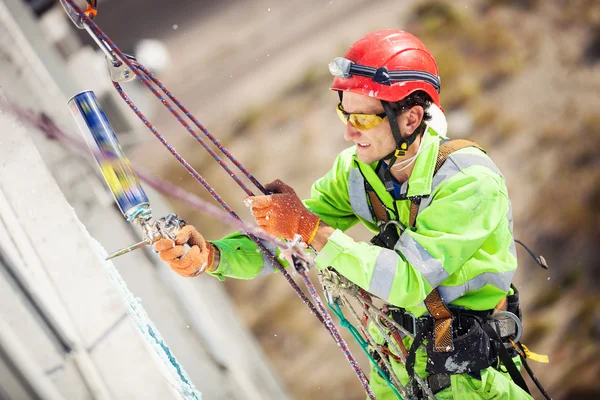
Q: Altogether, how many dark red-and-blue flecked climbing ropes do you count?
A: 3